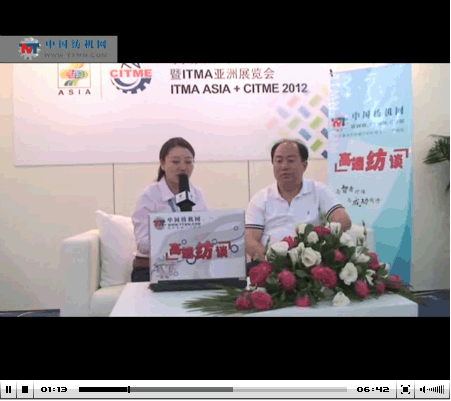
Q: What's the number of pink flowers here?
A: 13